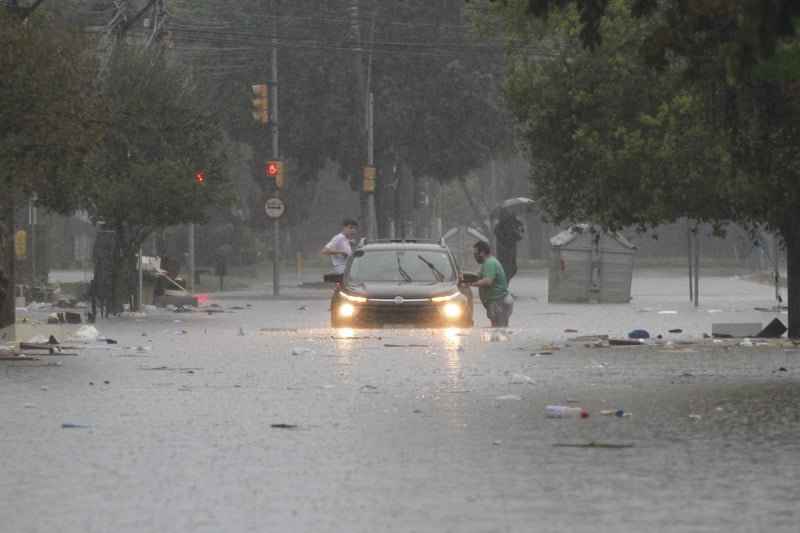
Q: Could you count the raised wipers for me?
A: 2